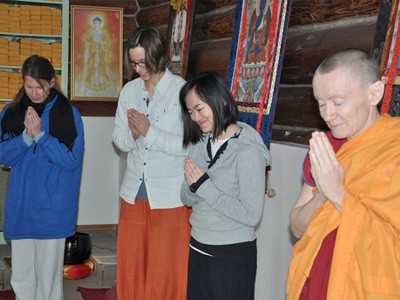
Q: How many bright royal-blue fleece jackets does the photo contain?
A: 1